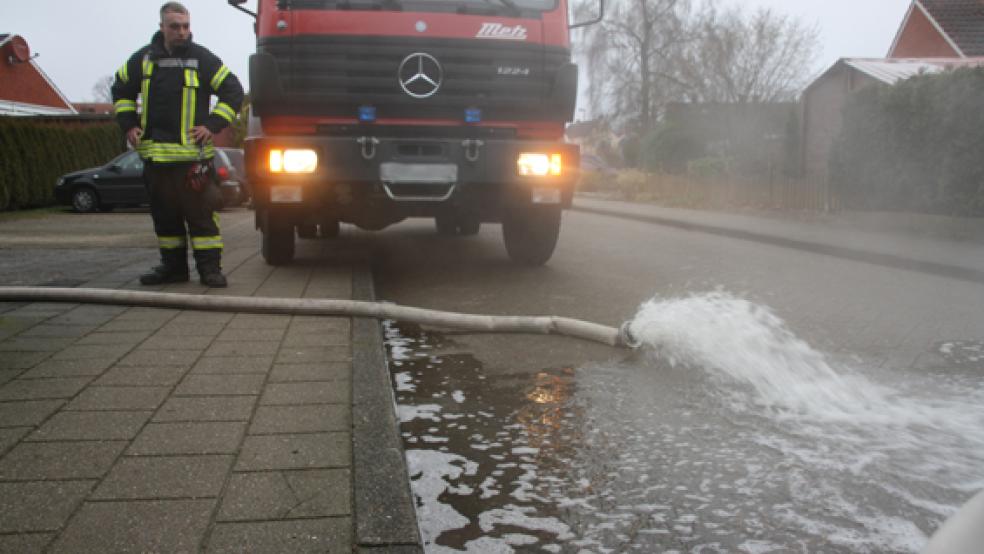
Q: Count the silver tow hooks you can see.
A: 2